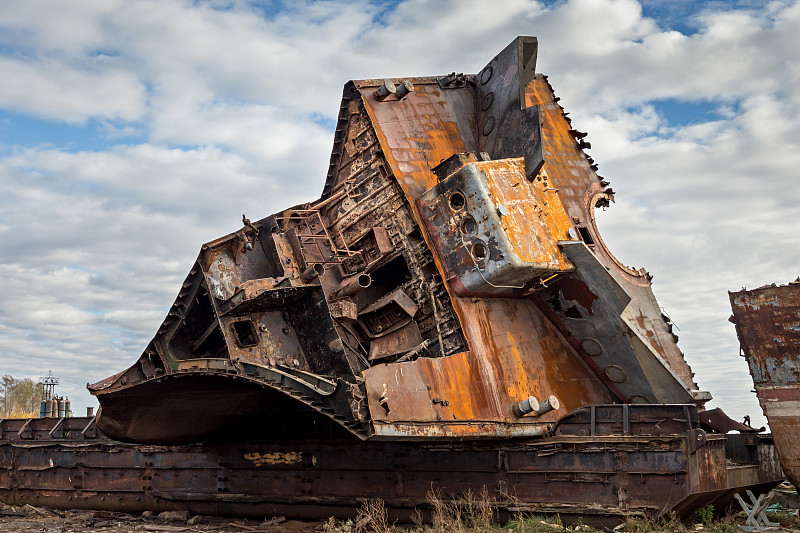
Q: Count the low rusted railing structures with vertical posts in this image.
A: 2